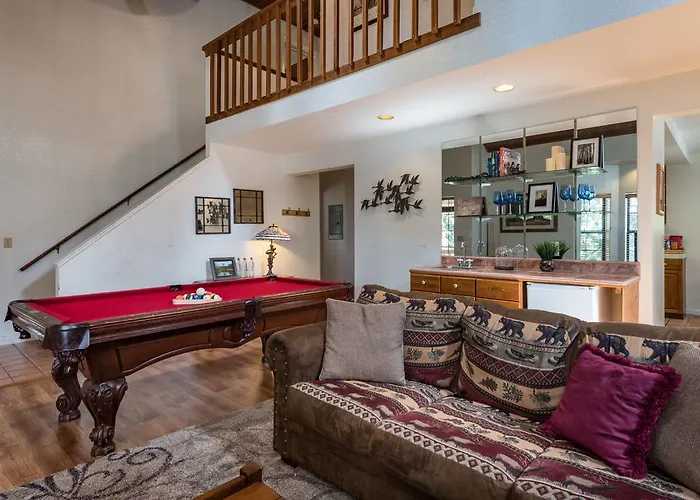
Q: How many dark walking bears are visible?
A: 9